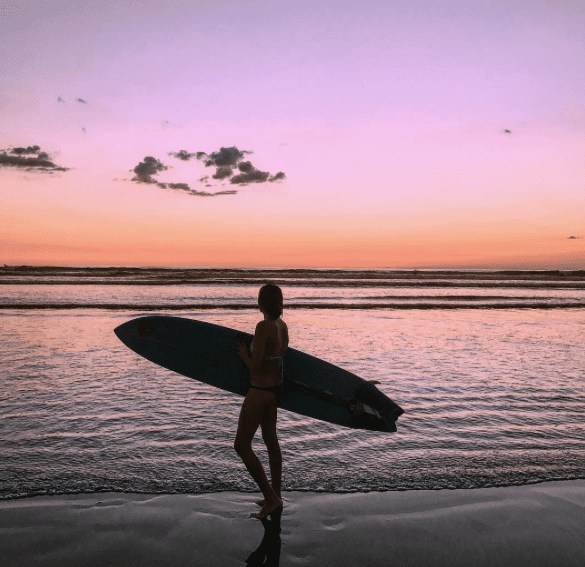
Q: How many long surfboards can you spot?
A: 1